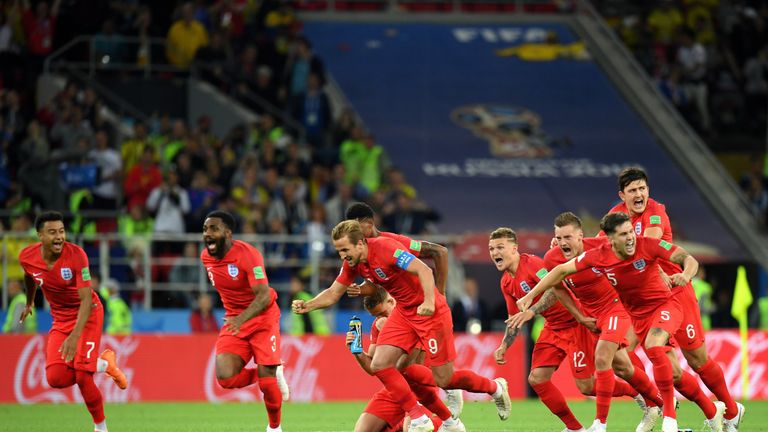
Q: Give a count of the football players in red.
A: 9